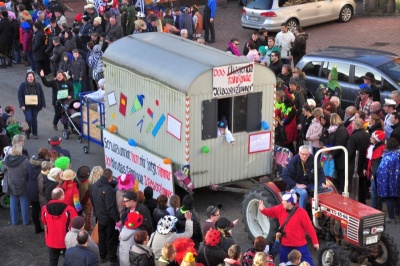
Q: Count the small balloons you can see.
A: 5